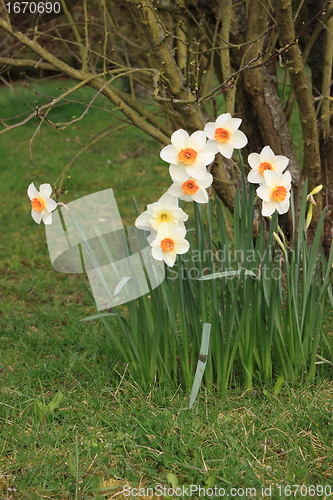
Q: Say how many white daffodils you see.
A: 8